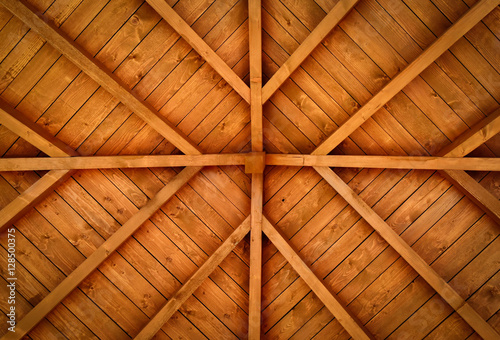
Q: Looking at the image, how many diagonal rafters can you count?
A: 12